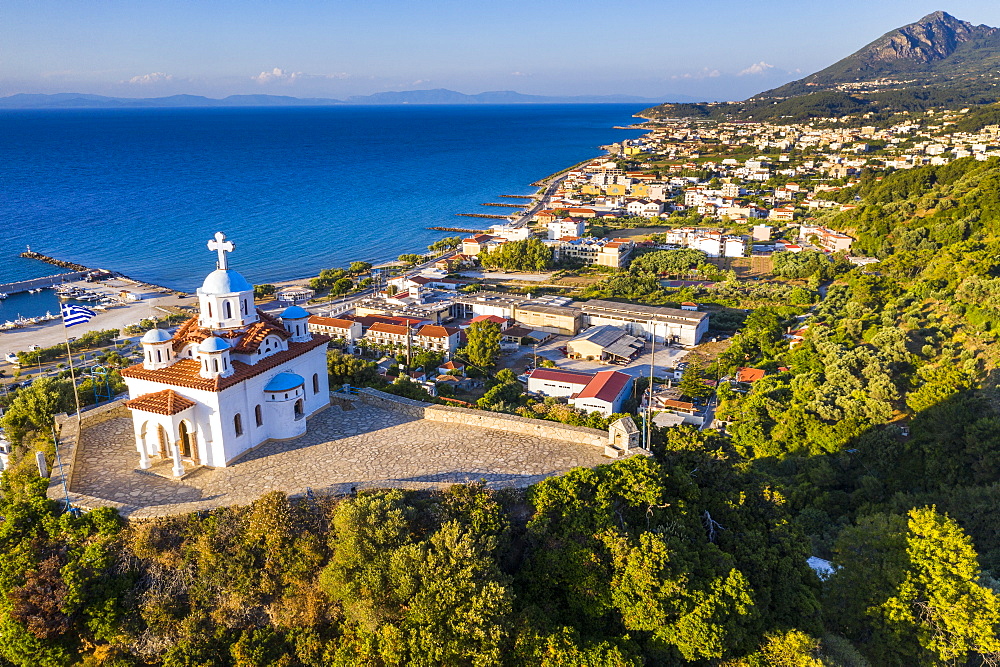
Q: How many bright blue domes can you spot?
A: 5